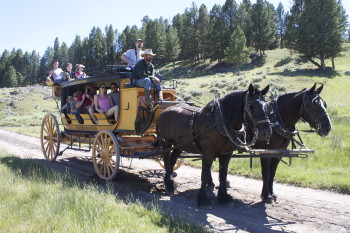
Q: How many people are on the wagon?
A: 10